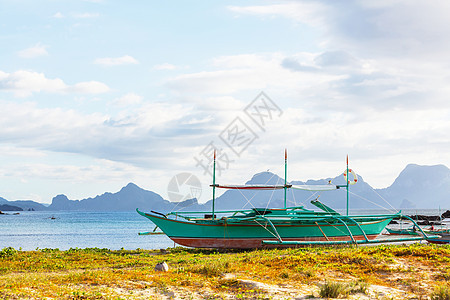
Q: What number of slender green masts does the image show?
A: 3